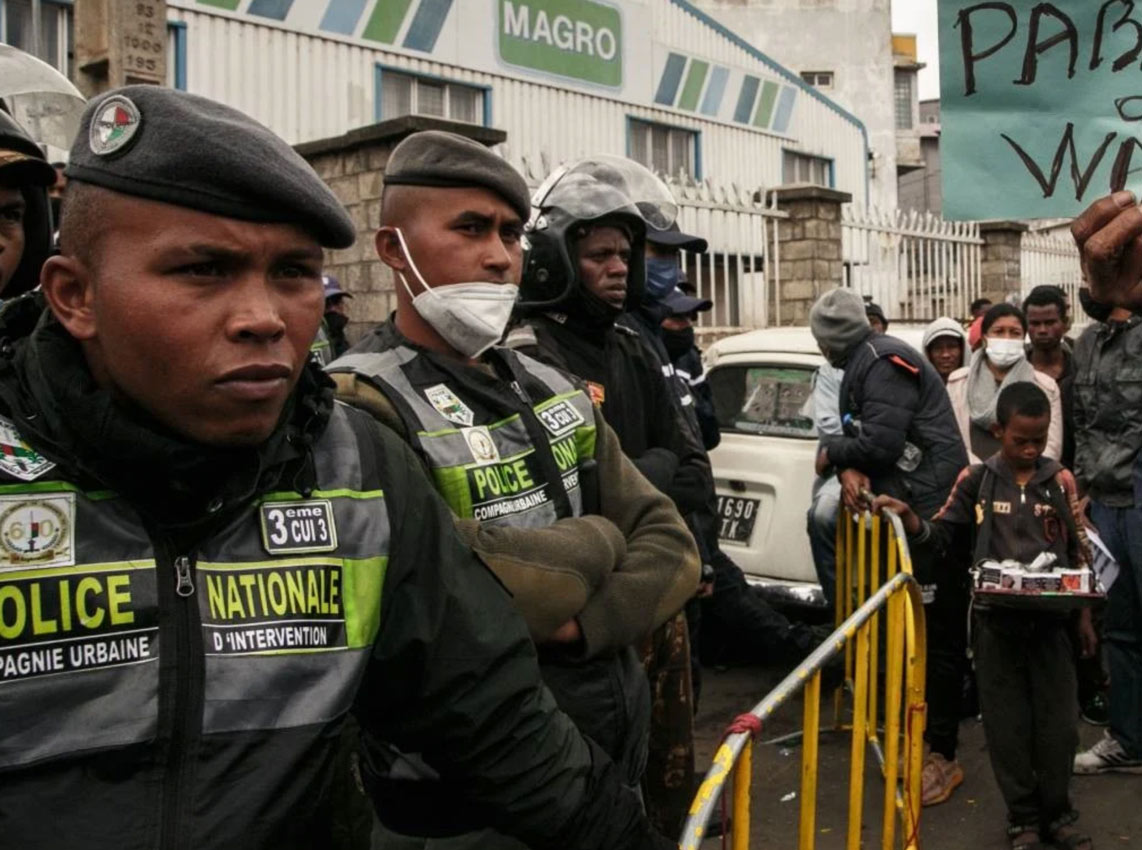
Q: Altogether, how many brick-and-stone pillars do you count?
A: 3